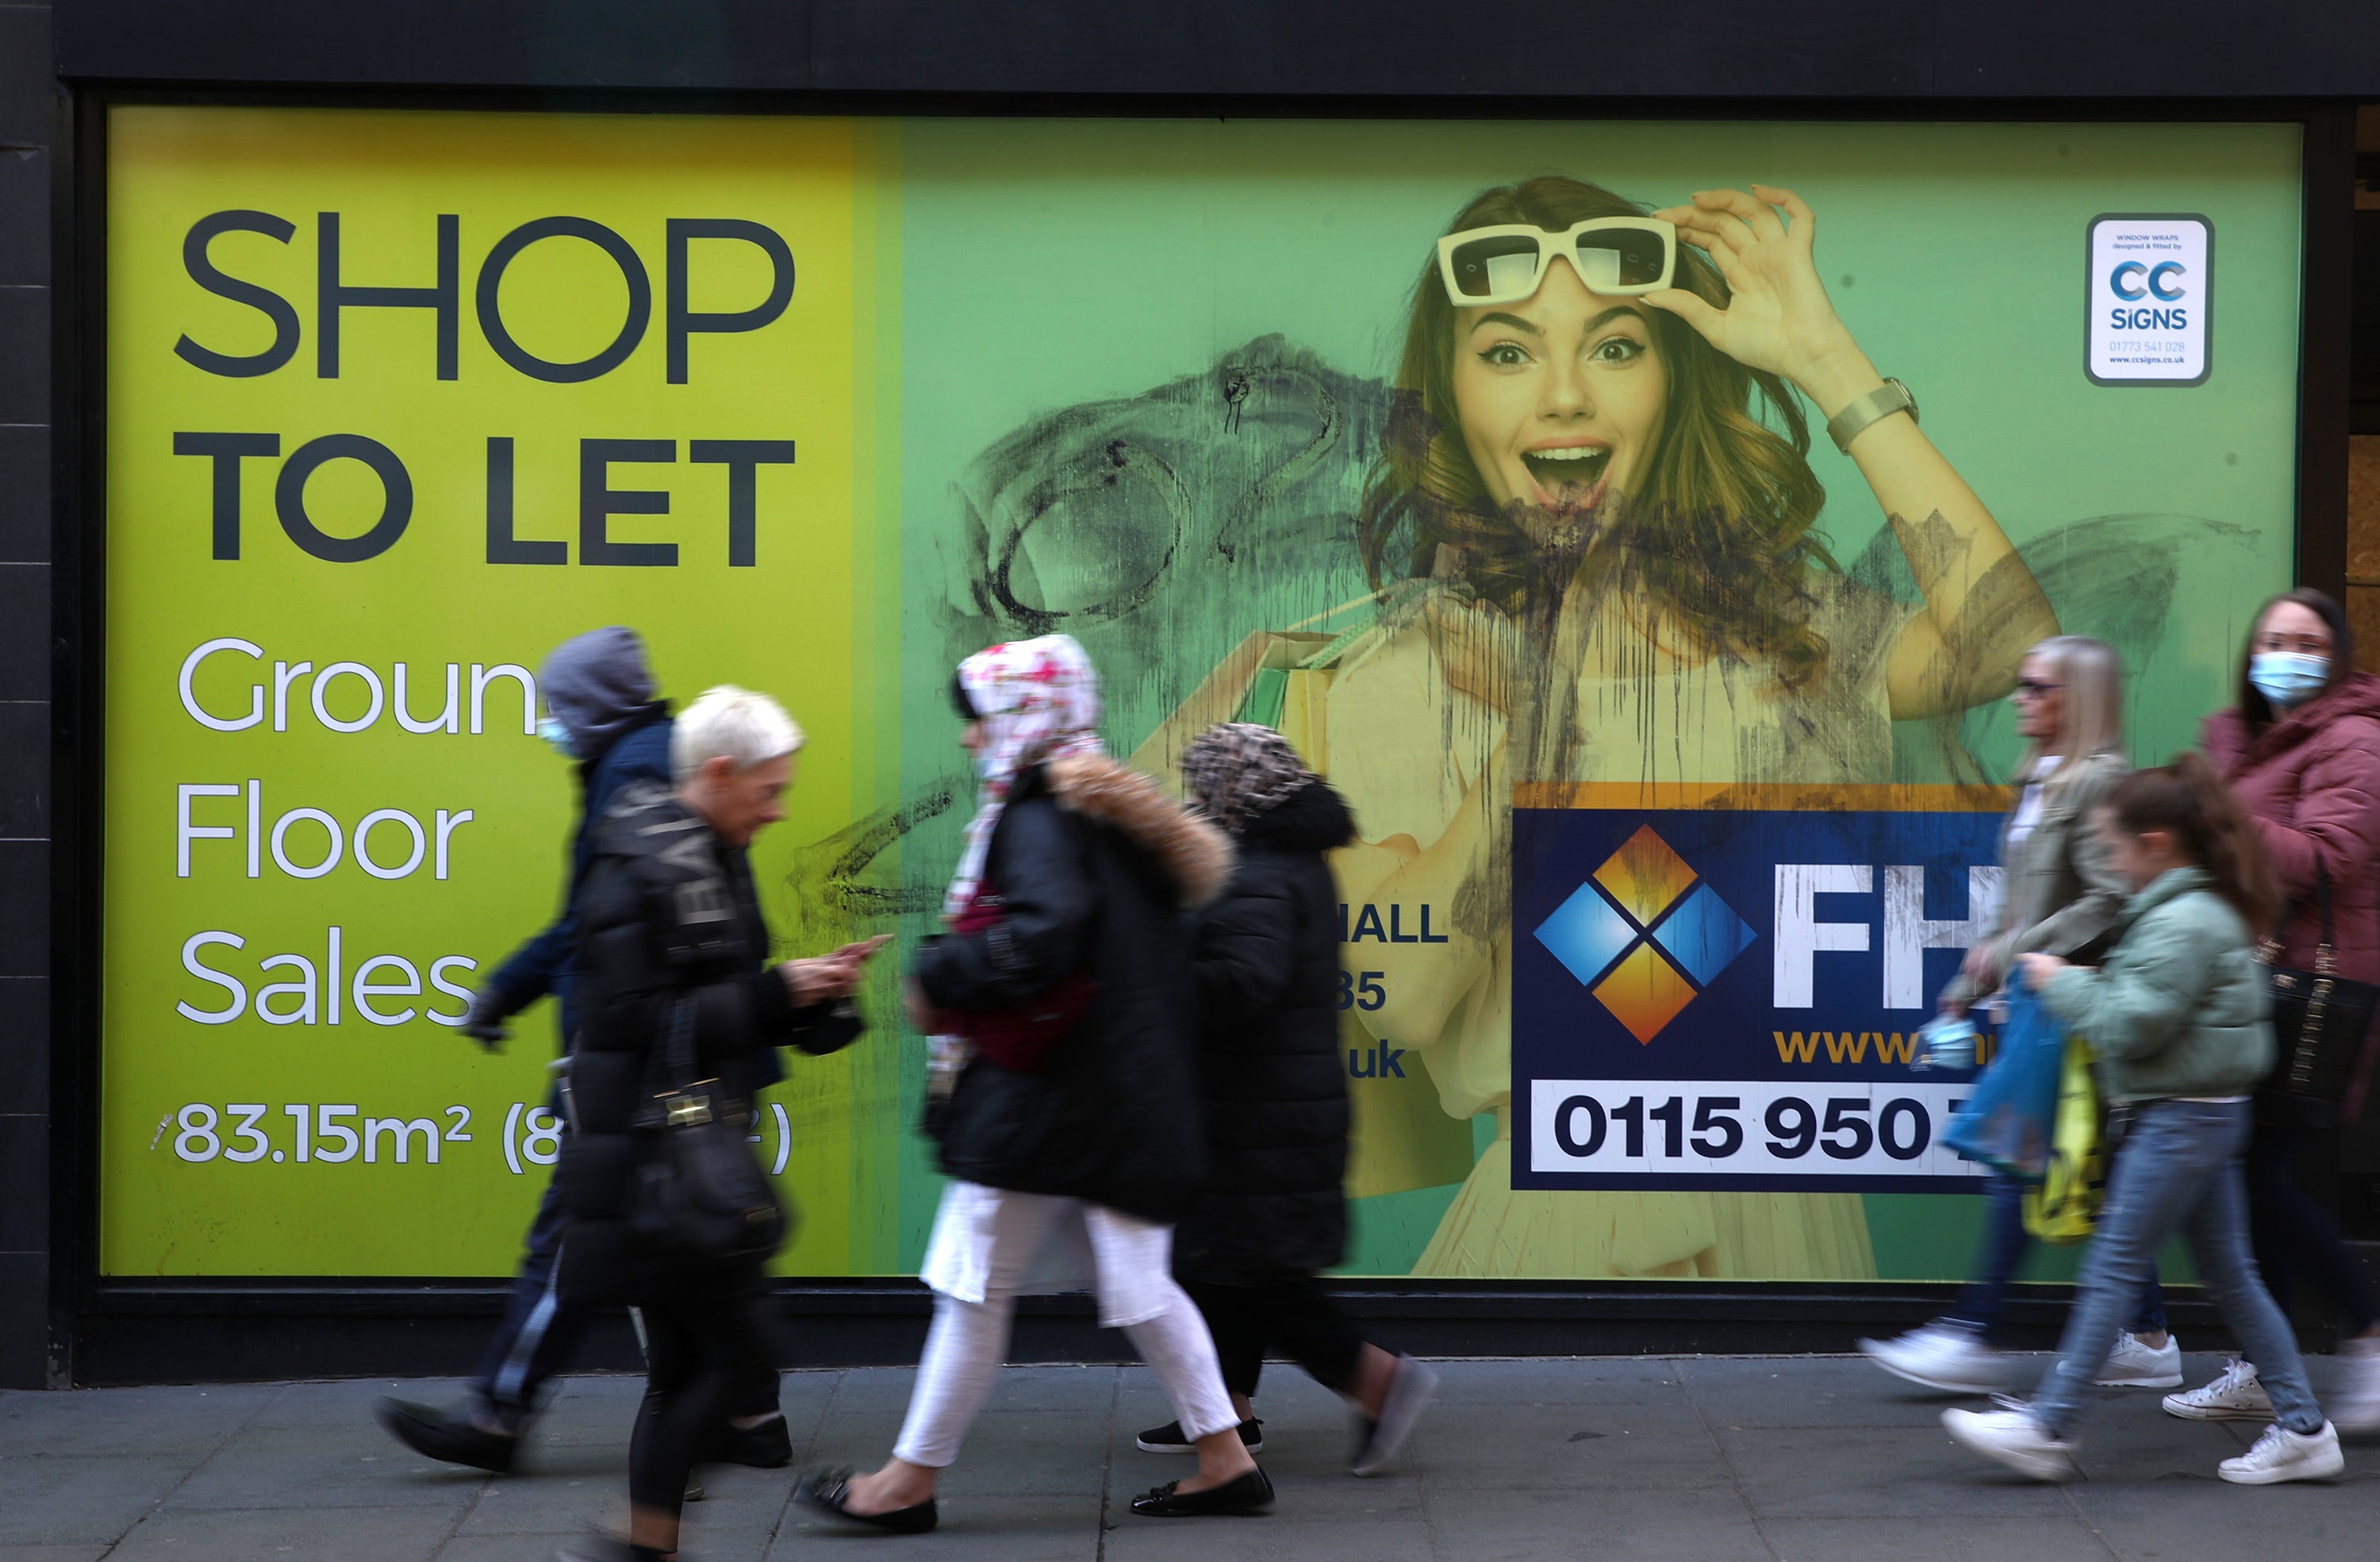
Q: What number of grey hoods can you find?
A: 1